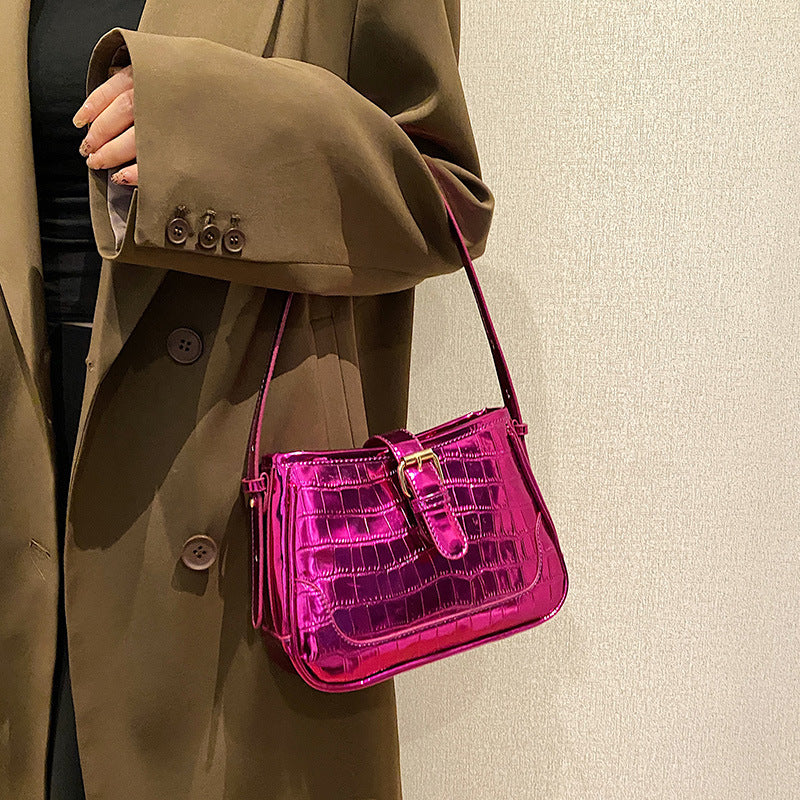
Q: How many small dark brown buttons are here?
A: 3